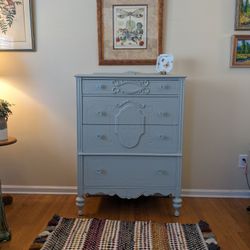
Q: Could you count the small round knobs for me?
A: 8